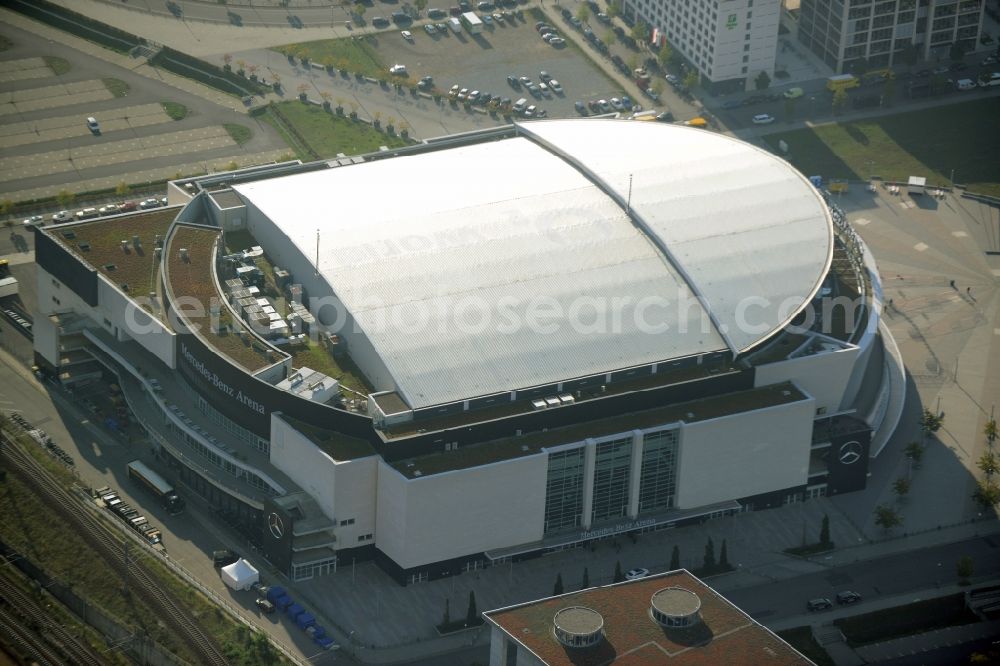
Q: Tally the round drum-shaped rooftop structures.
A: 2